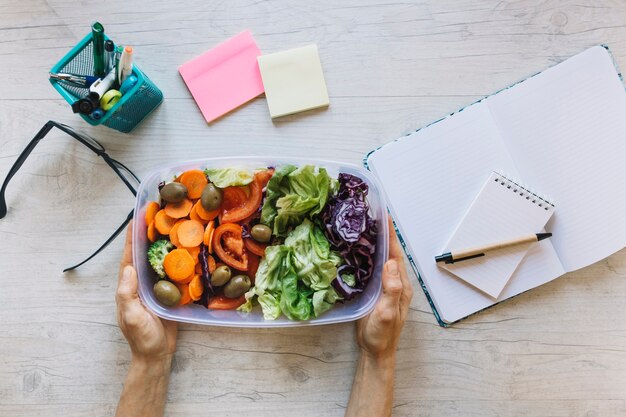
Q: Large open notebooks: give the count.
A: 1